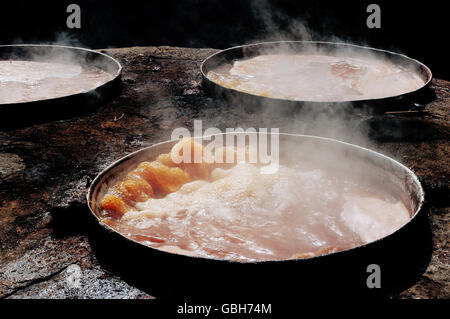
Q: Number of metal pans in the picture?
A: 3